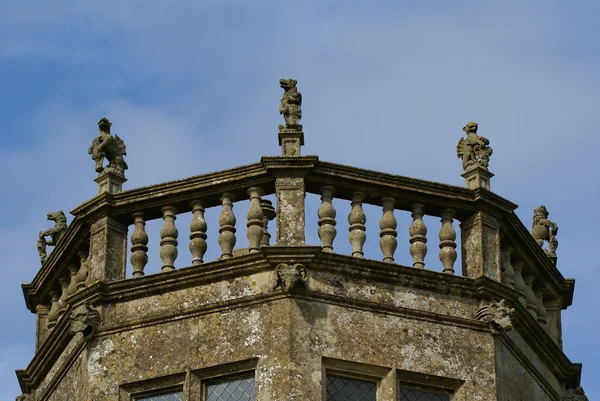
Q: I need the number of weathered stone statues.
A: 5